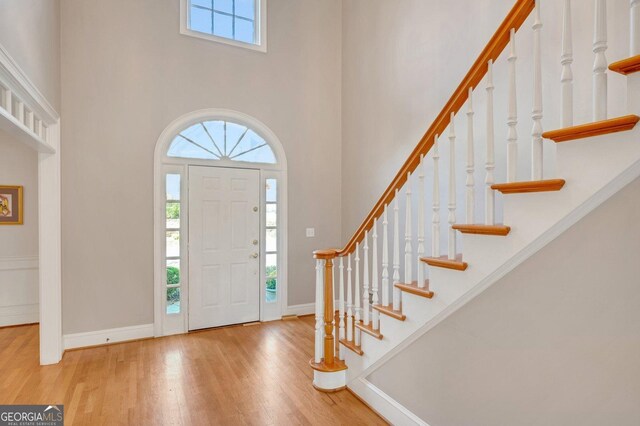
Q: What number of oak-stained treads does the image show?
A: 10